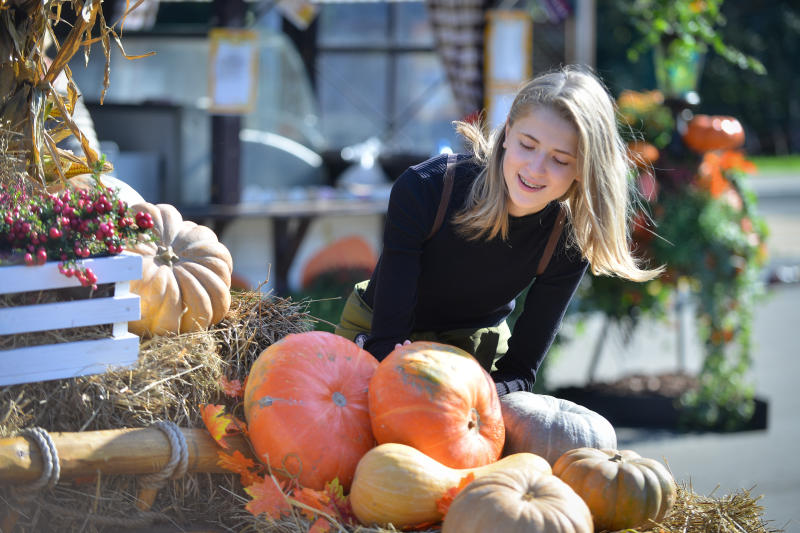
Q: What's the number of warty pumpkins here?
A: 0